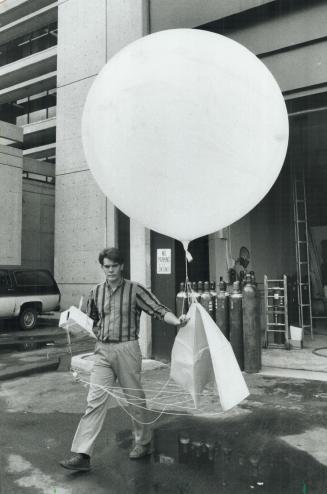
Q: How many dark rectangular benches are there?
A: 0